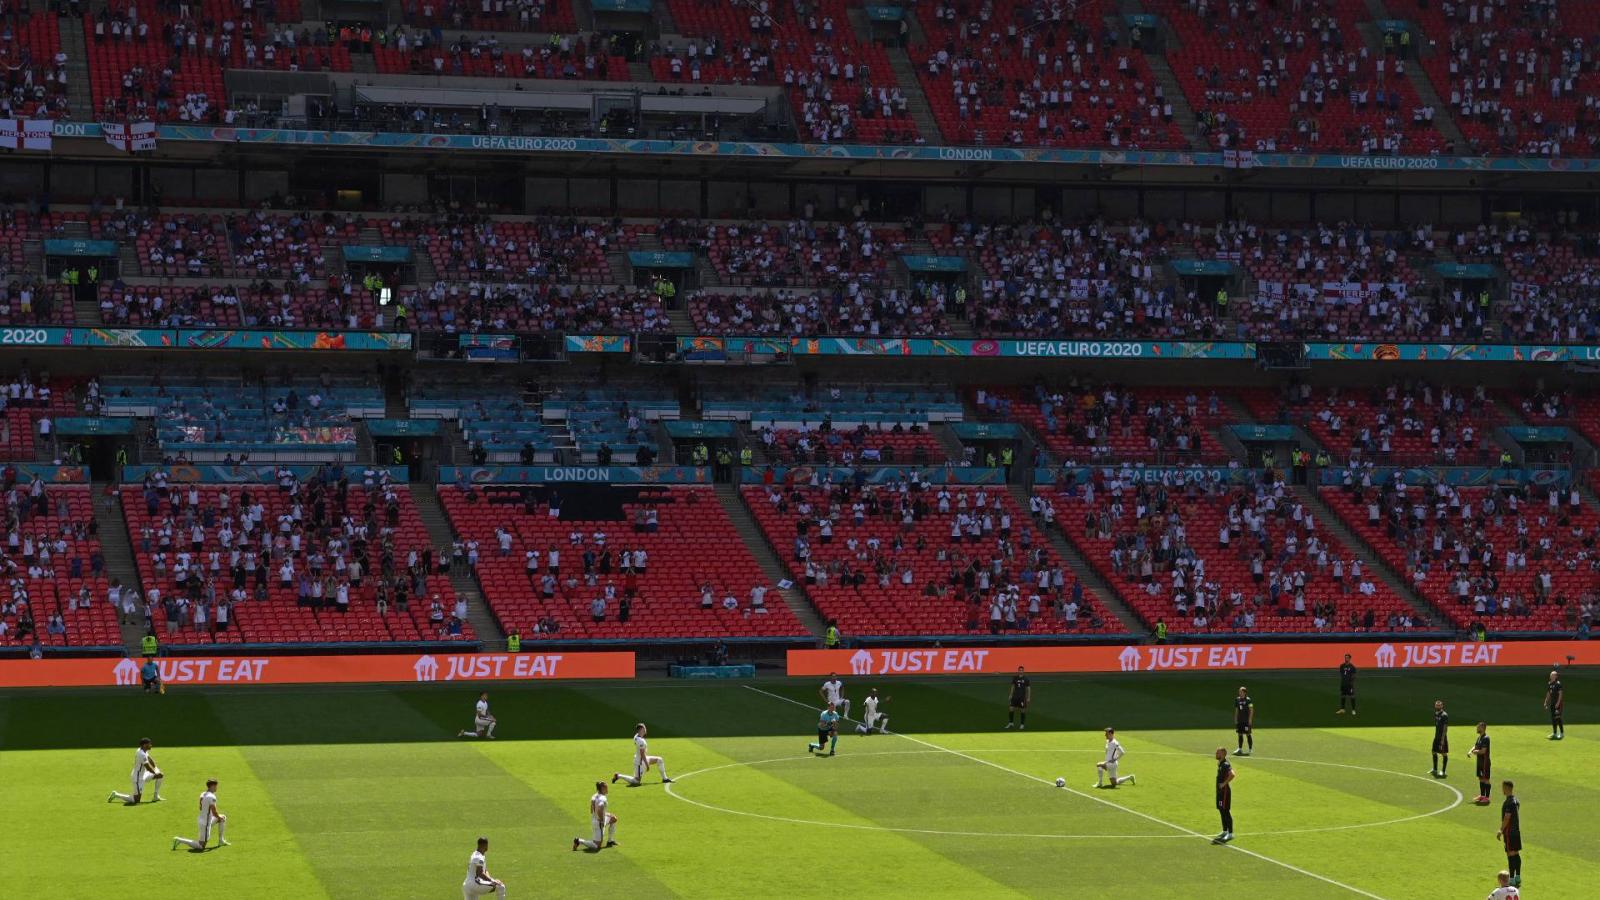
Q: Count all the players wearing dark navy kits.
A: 8